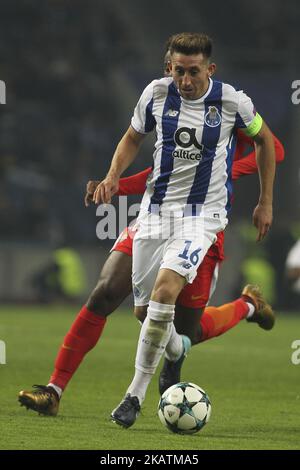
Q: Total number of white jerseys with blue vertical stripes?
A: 1